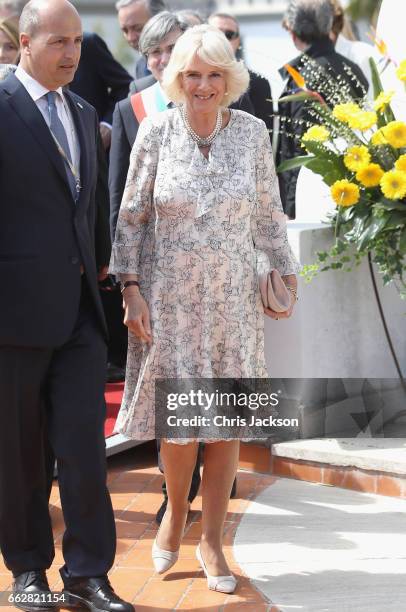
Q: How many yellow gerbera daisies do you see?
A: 12